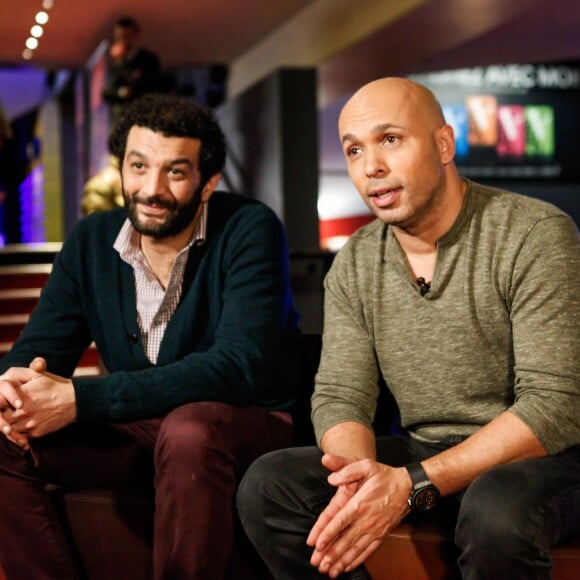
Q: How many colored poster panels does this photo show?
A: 4